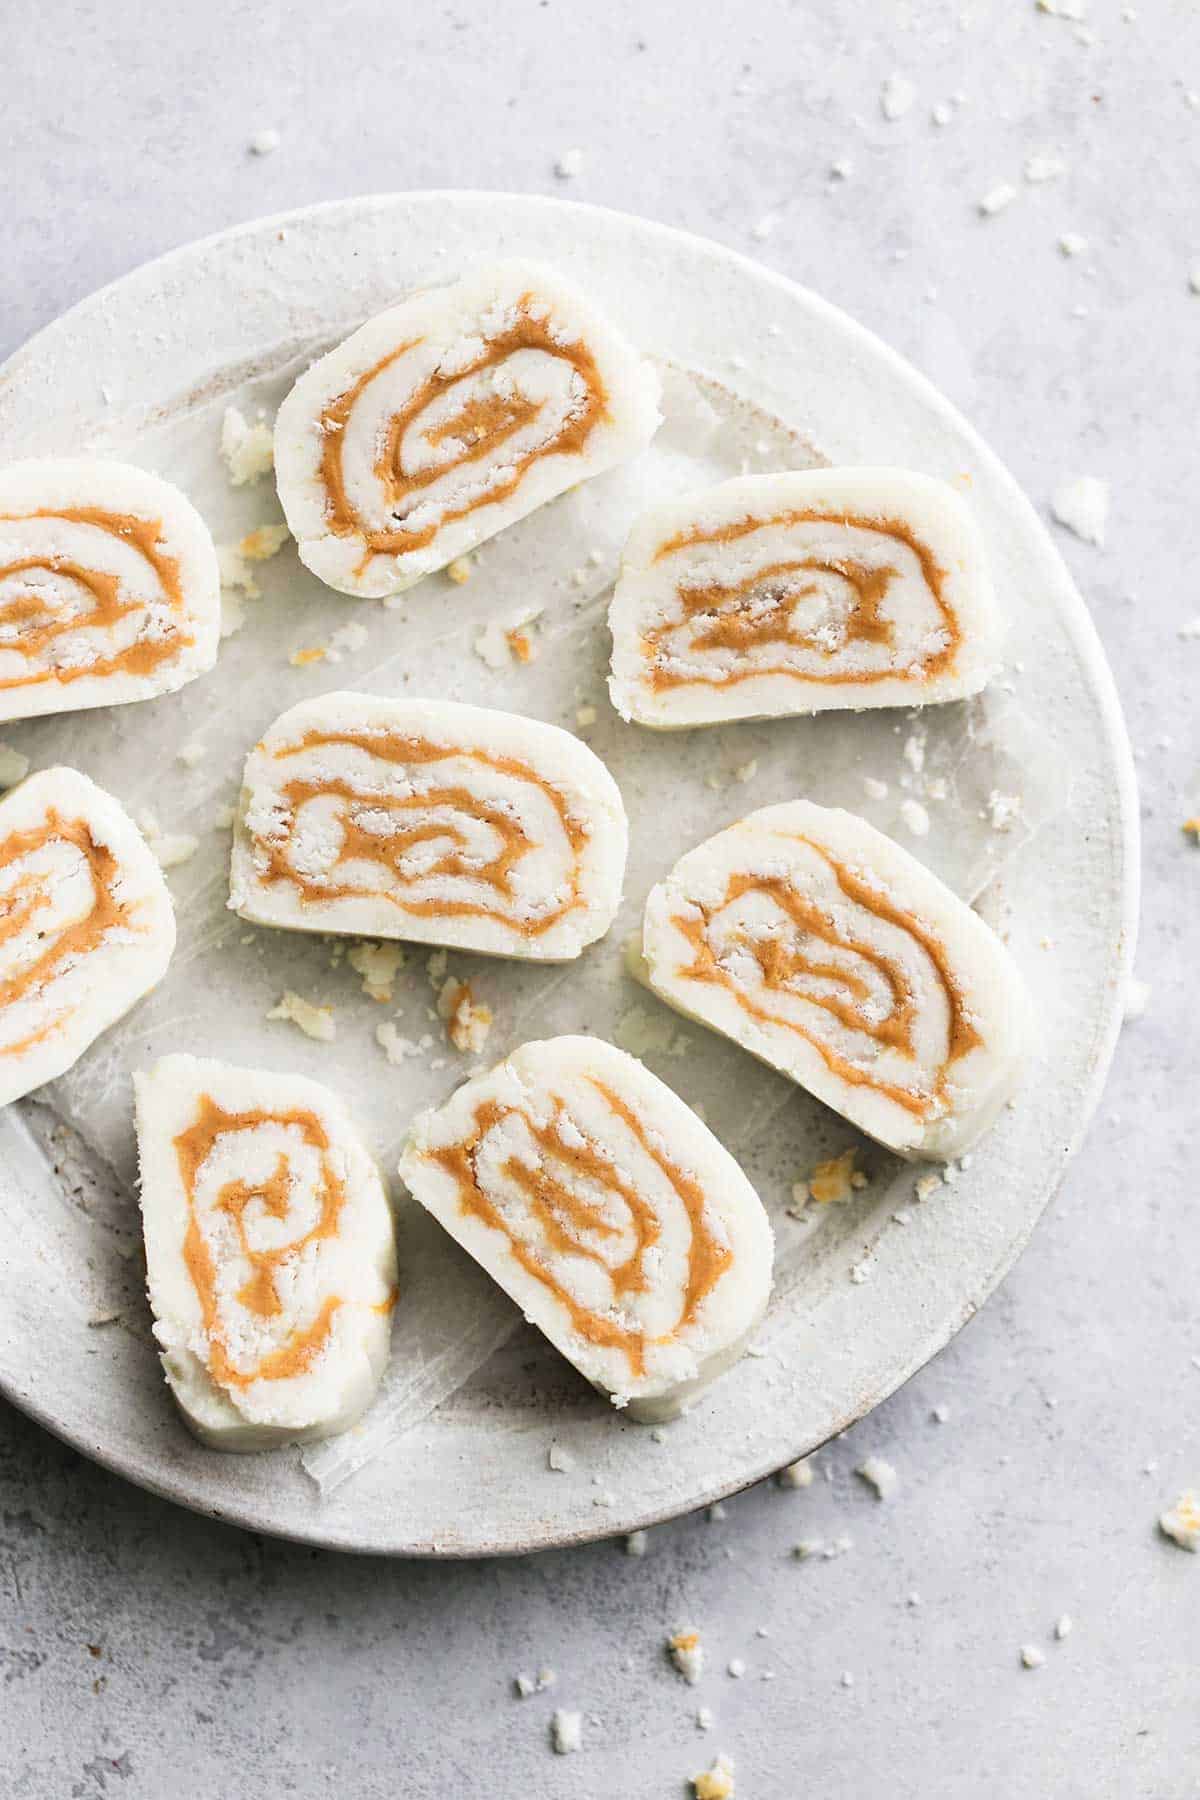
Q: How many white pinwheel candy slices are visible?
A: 8